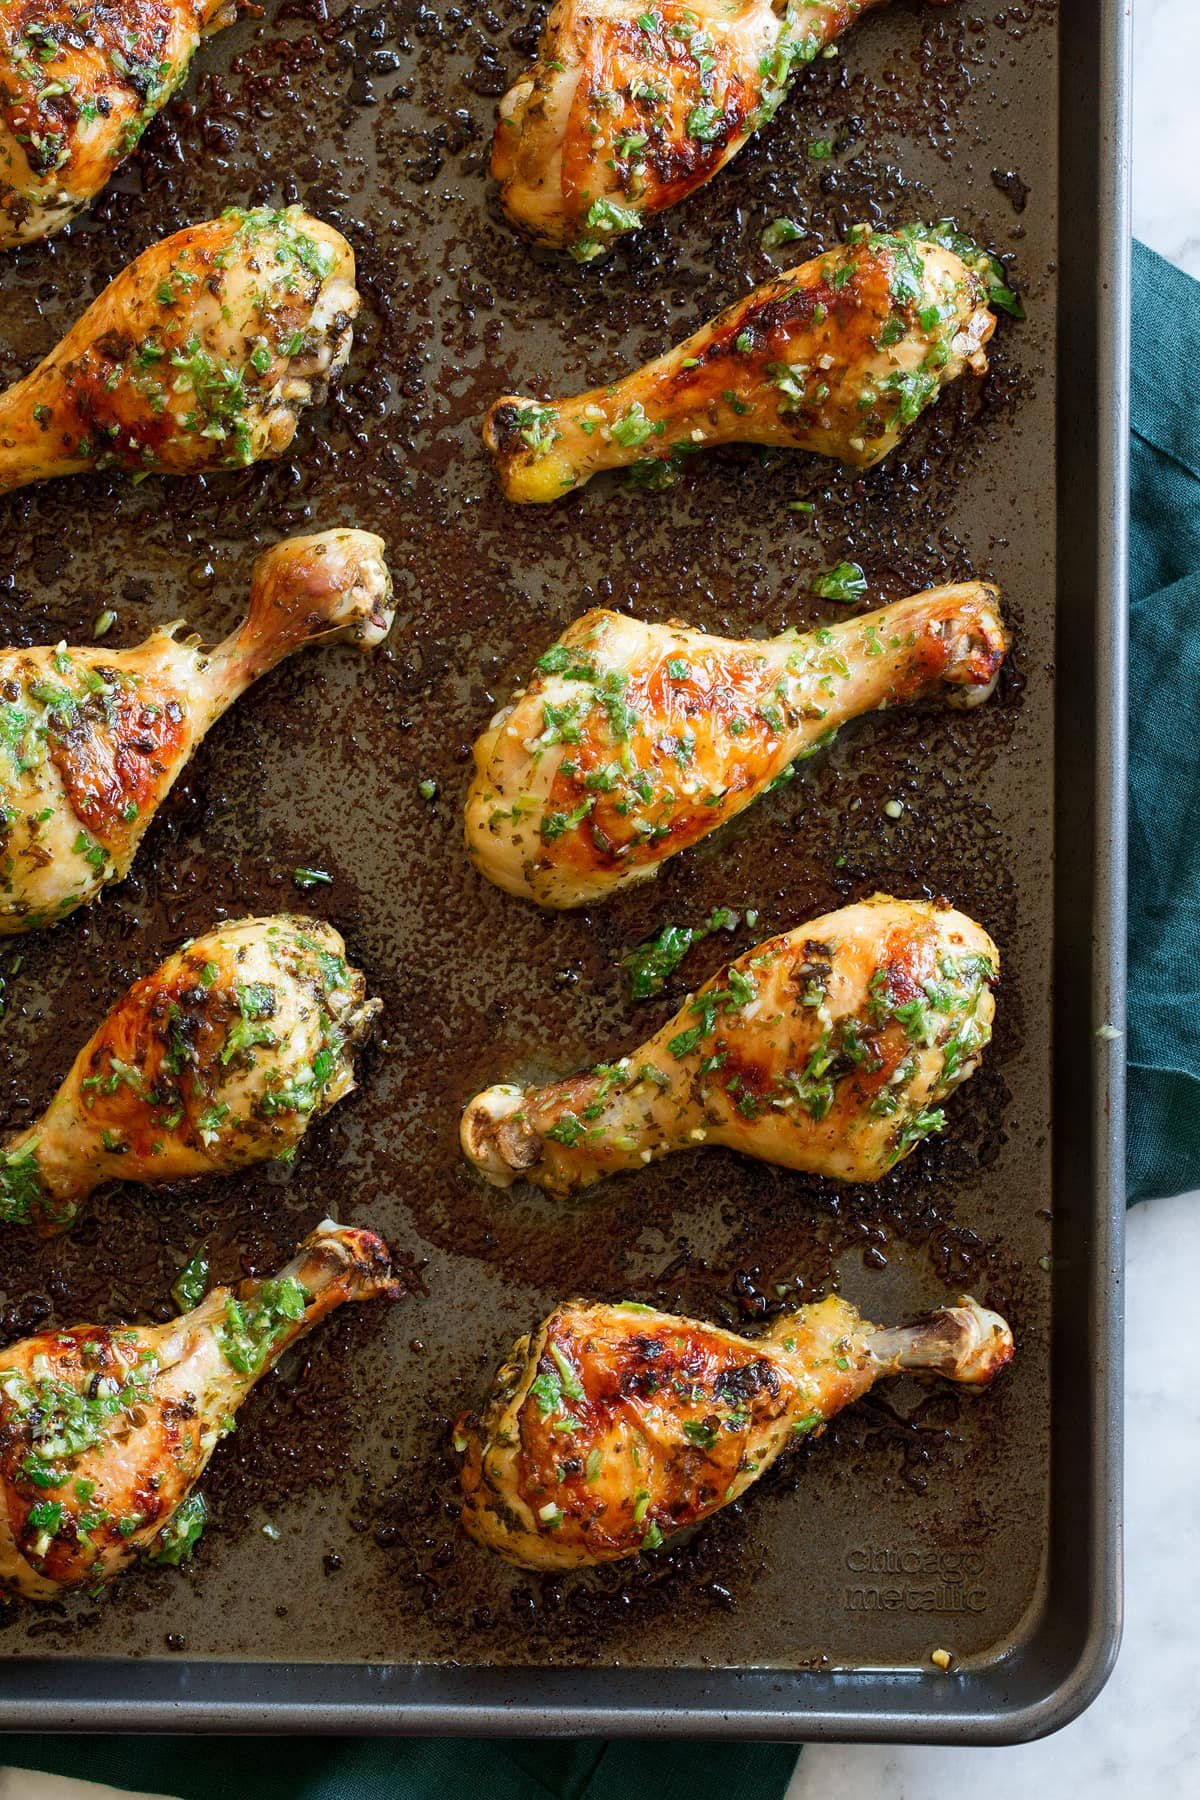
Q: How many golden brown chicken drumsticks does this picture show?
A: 10